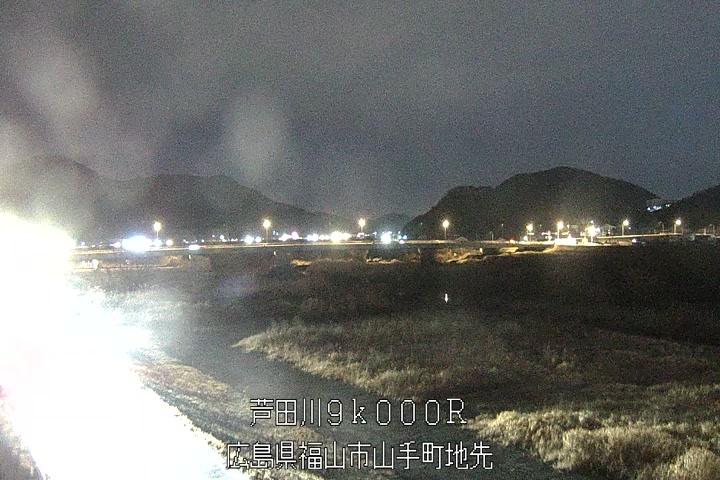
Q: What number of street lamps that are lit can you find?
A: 9